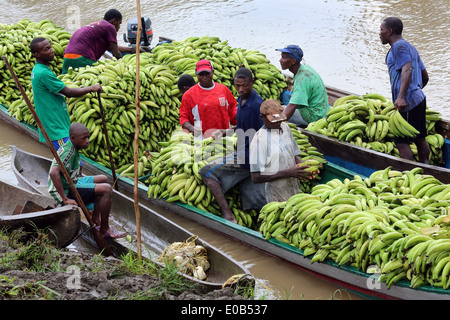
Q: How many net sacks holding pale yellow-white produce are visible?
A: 1